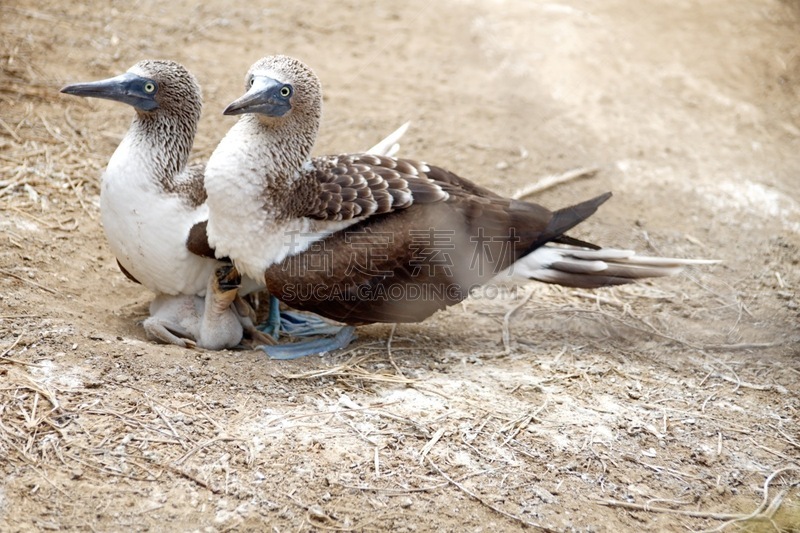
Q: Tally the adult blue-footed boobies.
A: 2